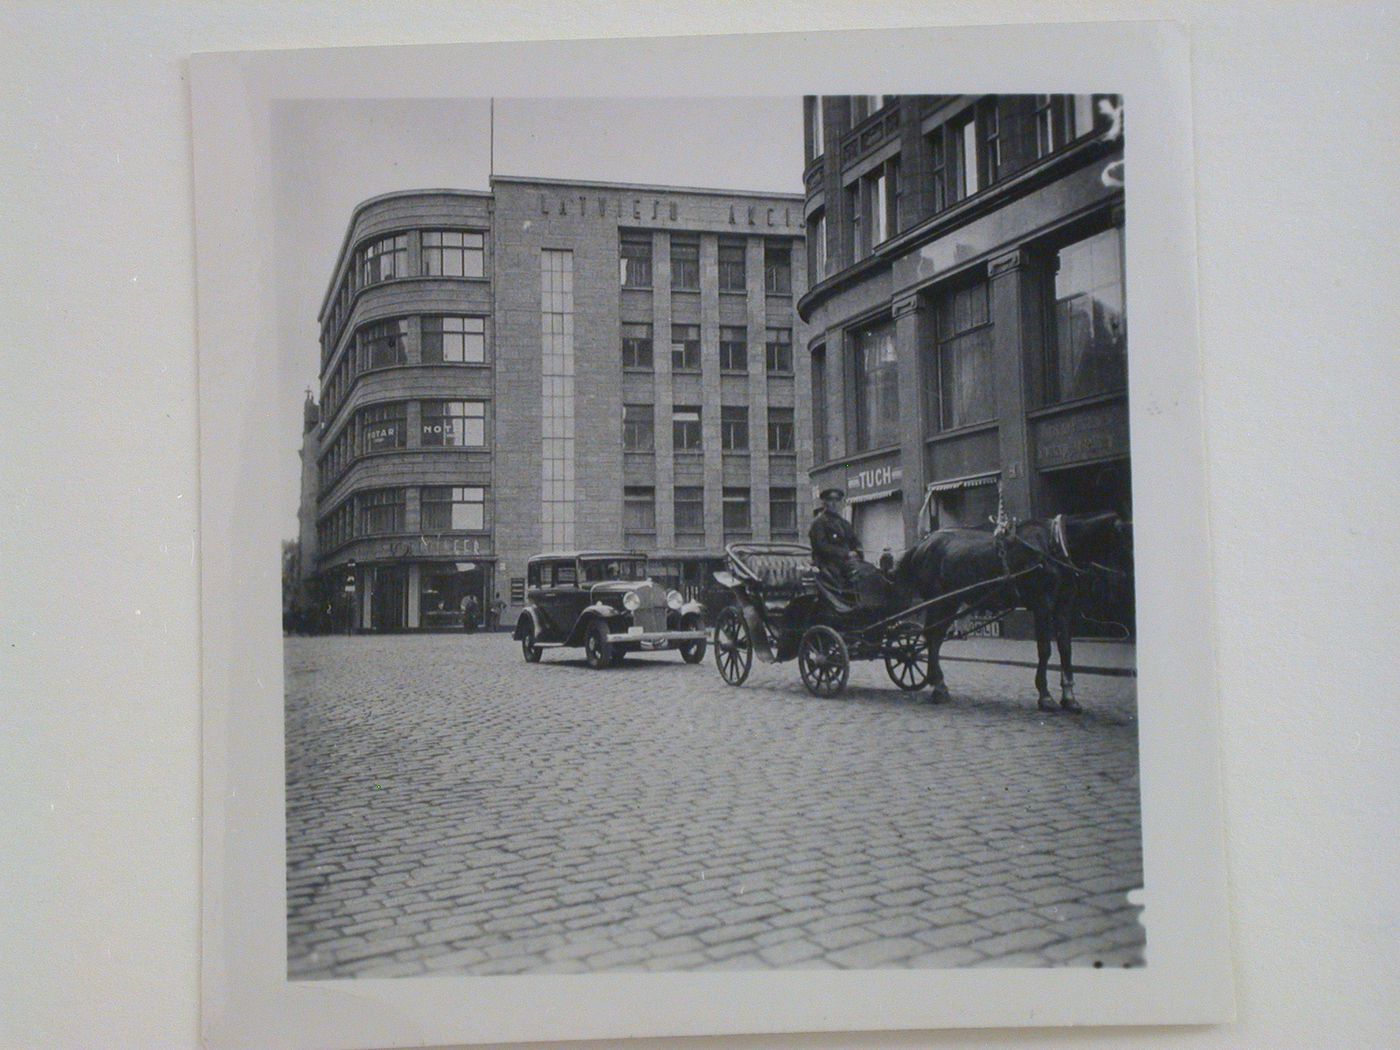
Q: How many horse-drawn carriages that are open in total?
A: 1